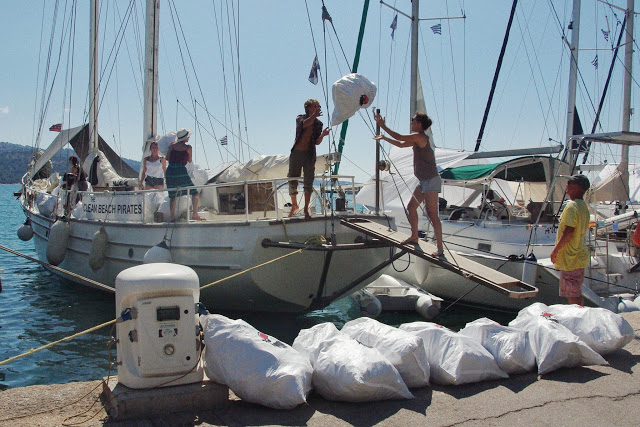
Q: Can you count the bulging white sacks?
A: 8